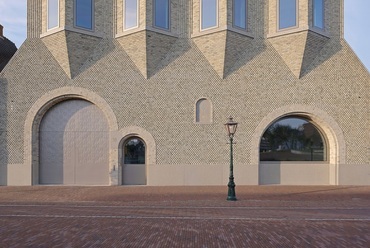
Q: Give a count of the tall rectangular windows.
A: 8